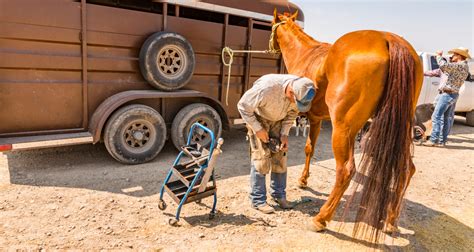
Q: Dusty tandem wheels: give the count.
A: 2